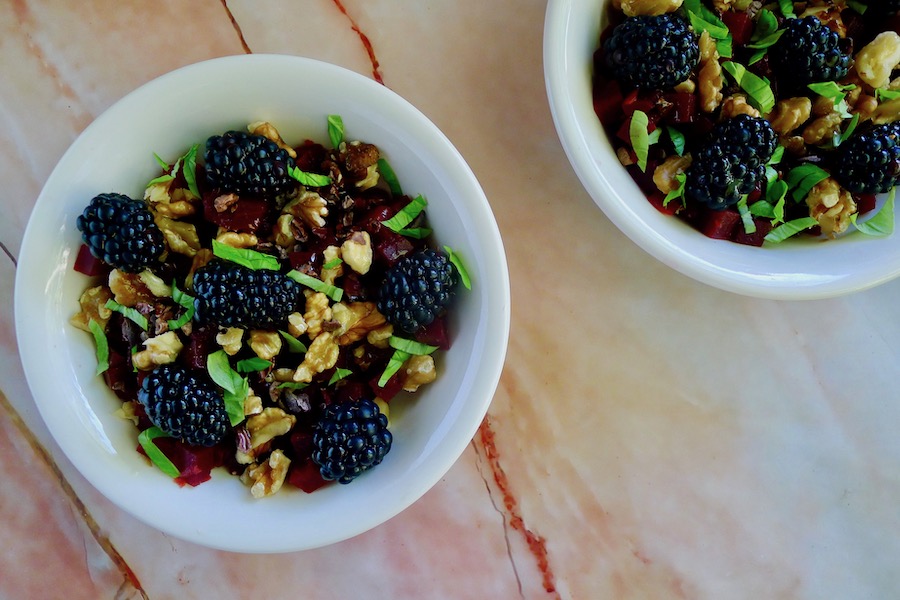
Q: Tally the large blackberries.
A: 10